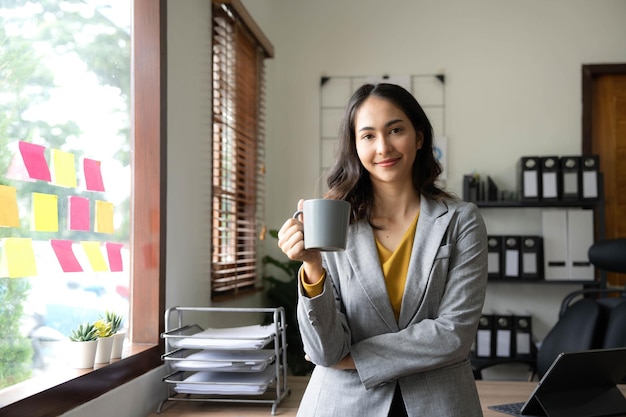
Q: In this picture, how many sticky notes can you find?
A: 11